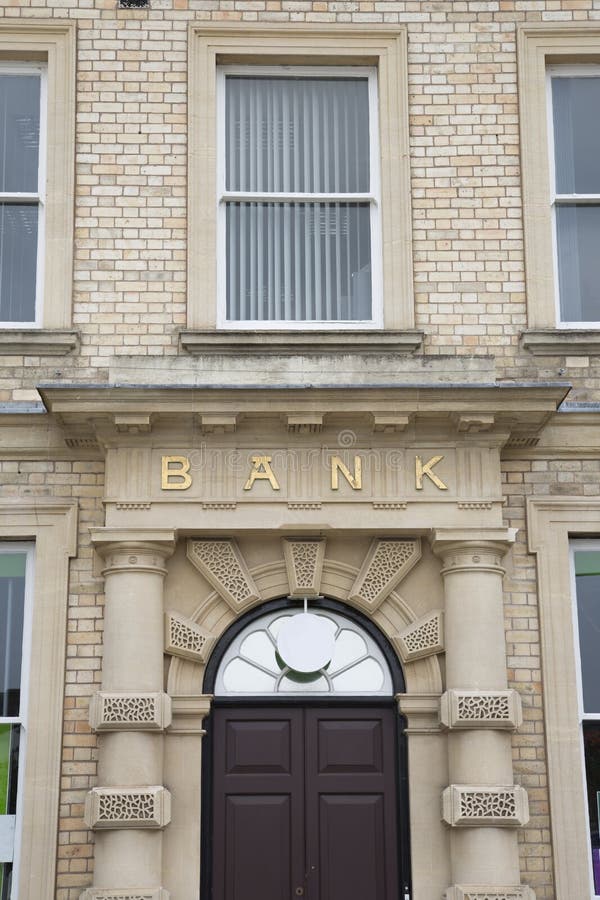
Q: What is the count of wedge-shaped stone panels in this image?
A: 5